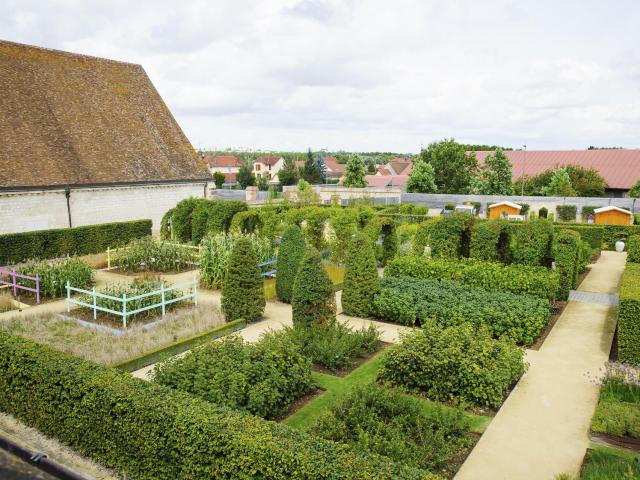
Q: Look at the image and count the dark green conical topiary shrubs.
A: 4